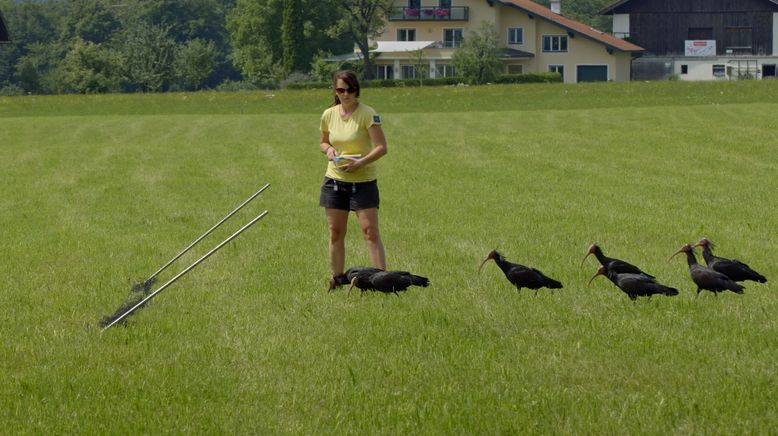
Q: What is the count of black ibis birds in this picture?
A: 7